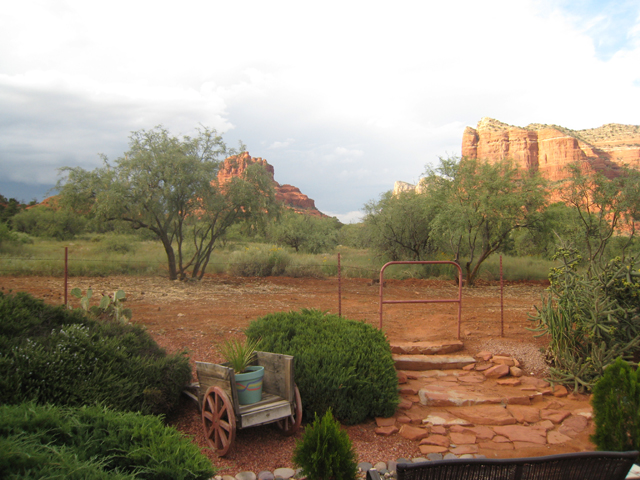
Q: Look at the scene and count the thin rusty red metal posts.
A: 3